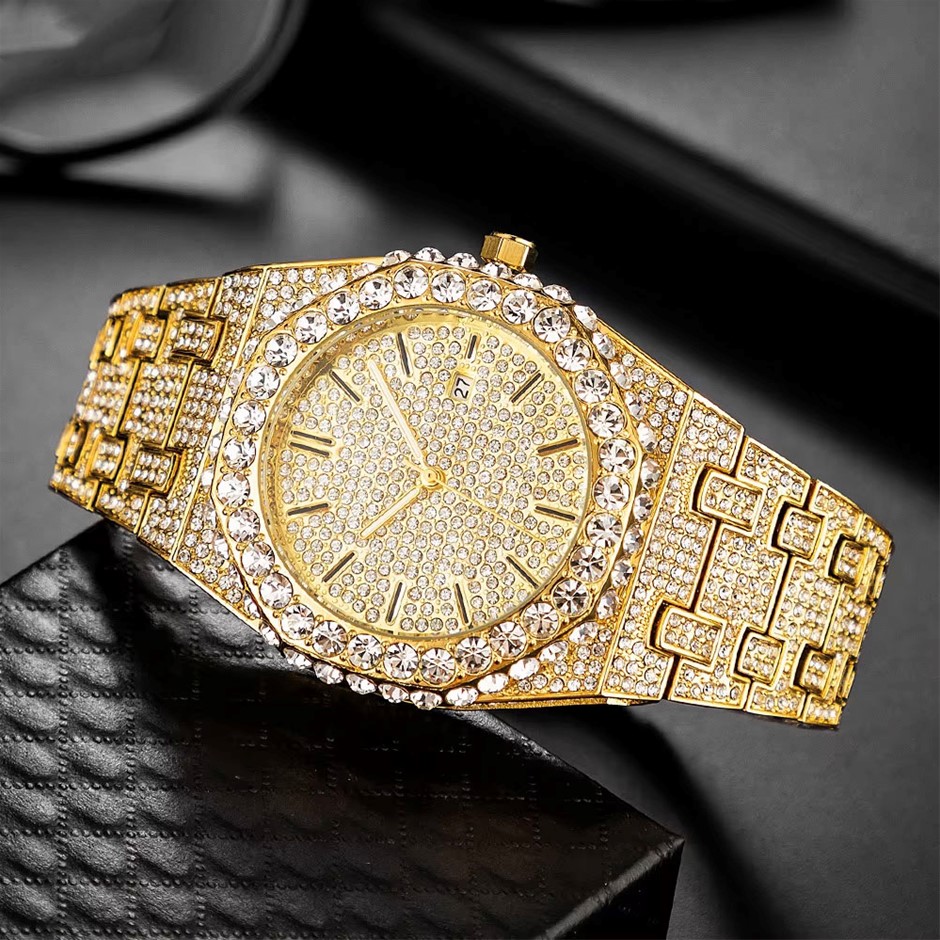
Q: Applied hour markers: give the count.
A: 12